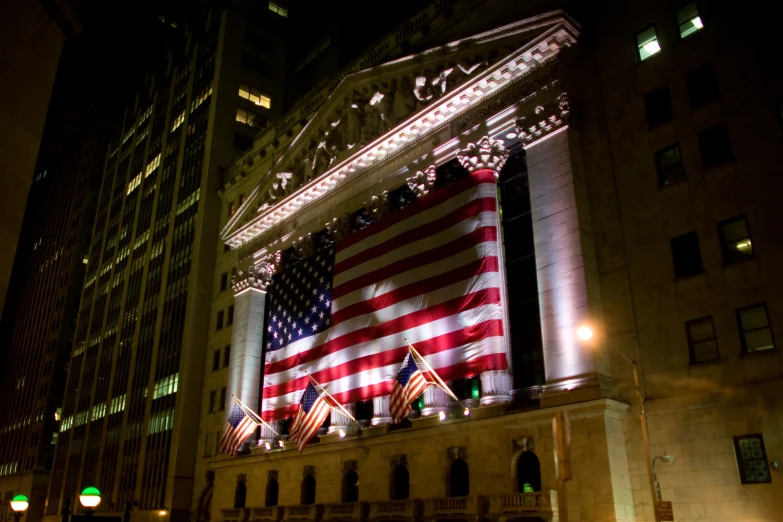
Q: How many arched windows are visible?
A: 7